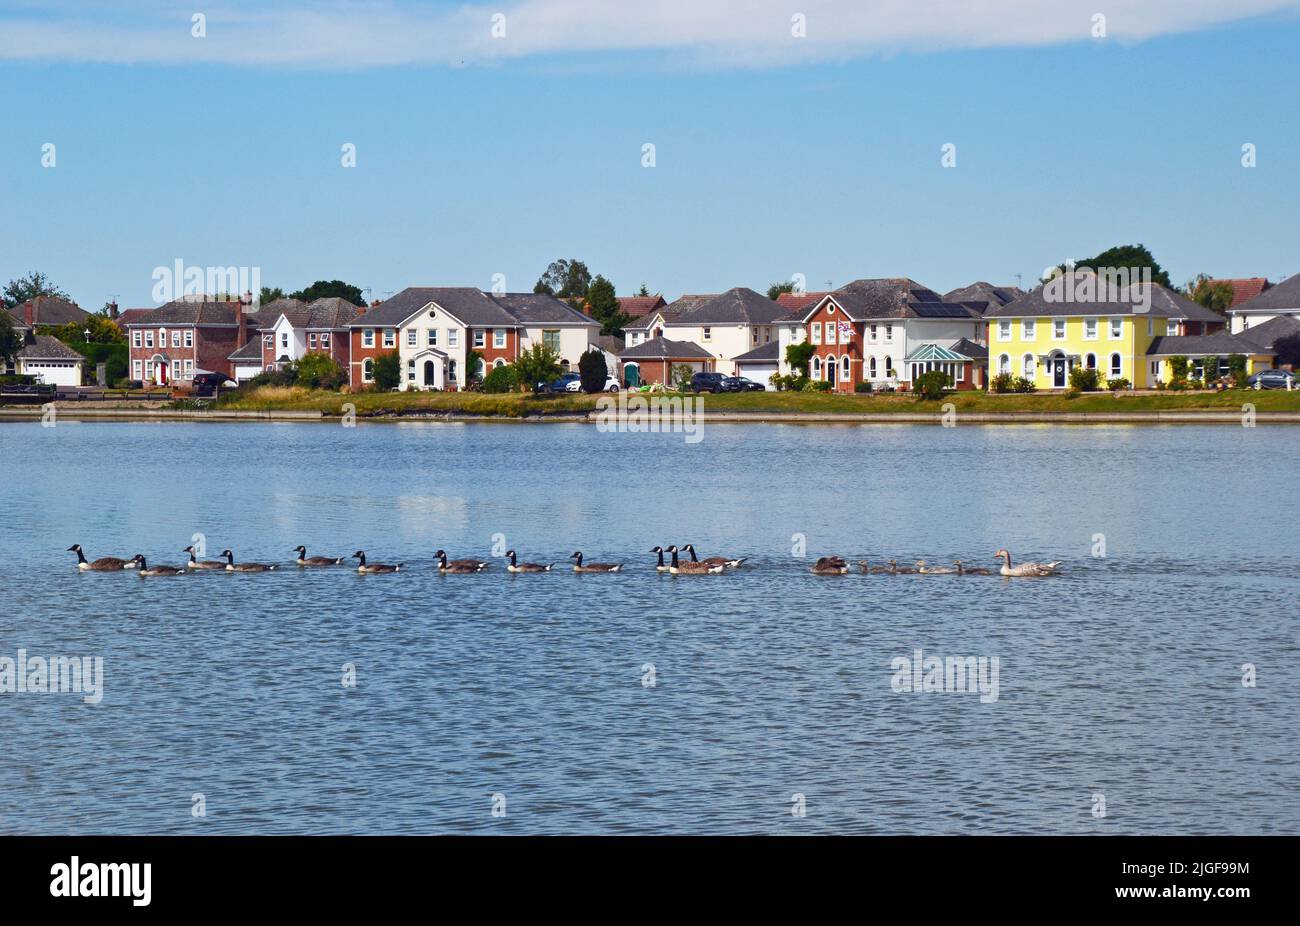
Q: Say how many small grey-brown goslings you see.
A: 4